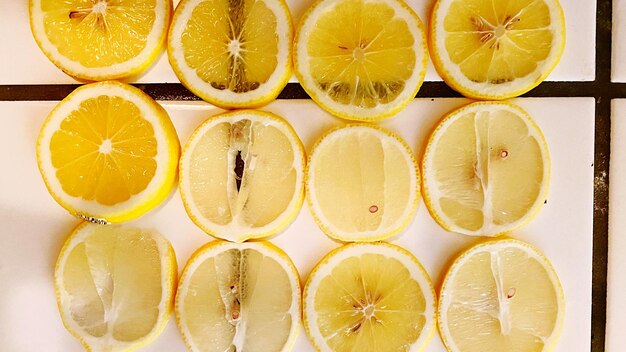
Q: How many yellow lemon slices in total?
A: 12